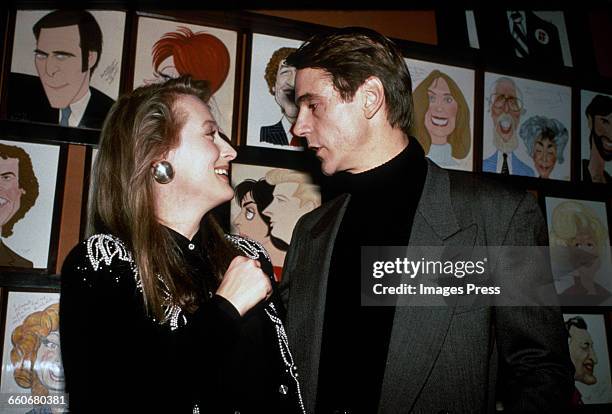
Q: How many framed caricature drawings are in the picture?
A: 12